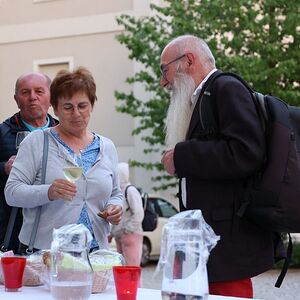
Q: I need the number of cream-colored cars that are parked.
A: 1